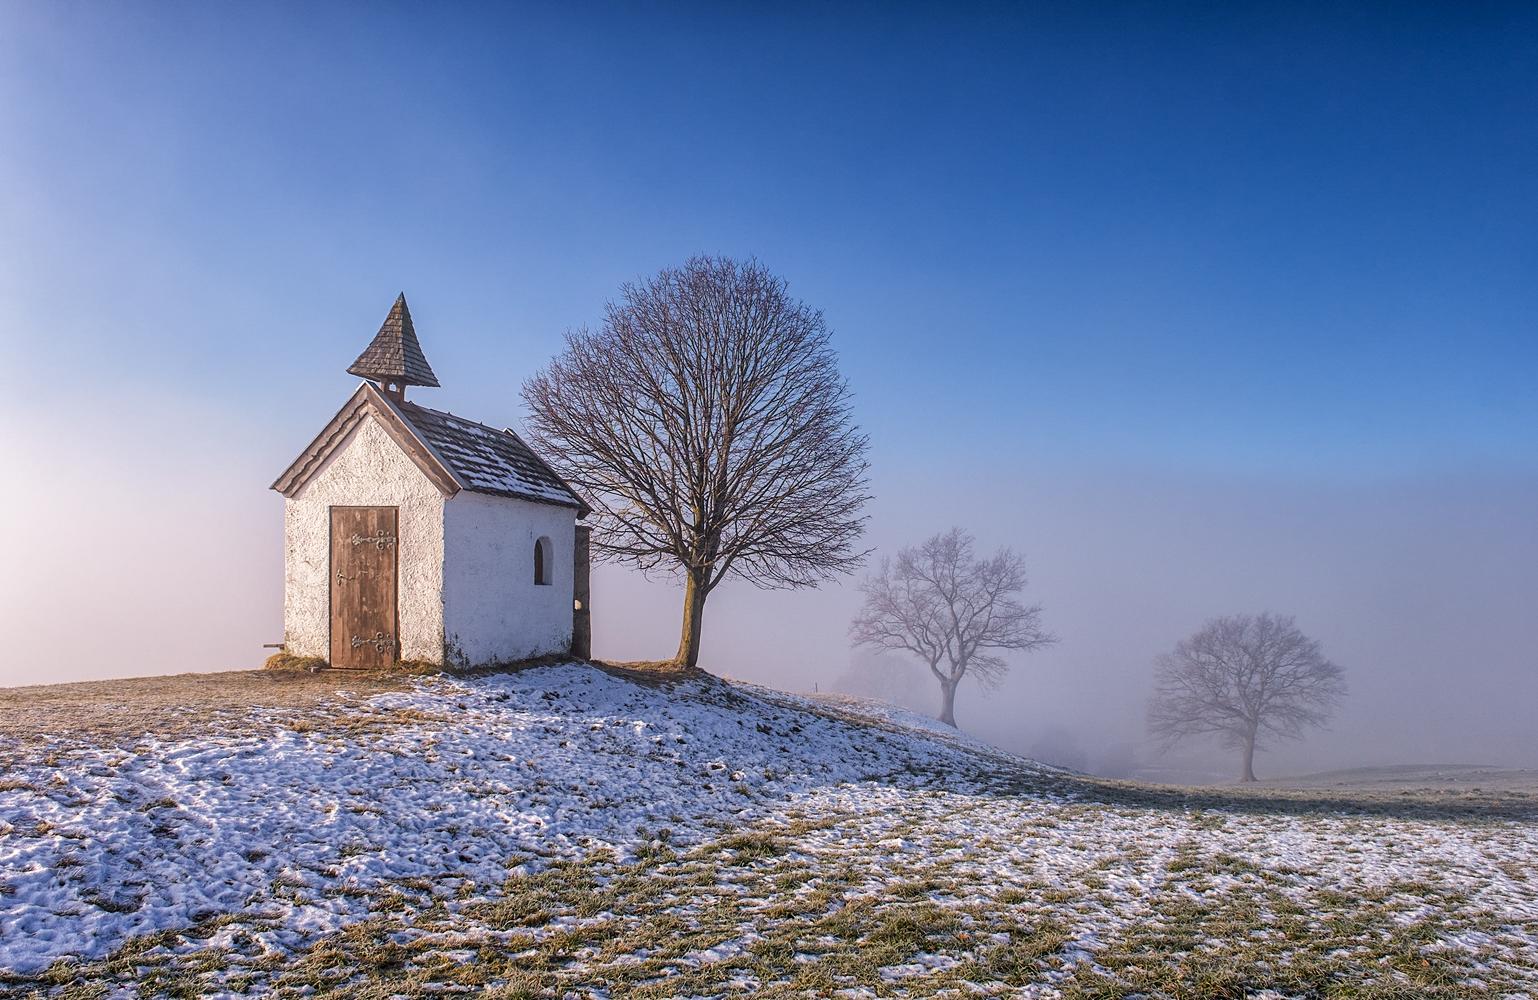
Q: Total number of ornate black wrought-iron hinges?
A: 2